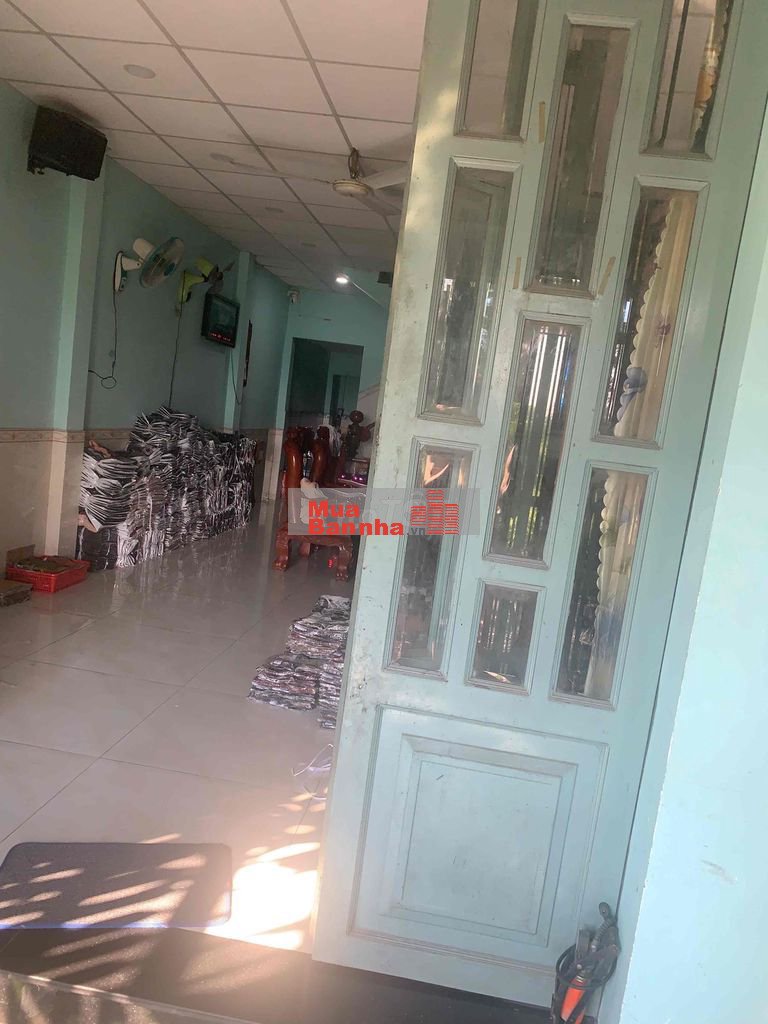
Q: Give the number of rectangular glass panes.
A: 9